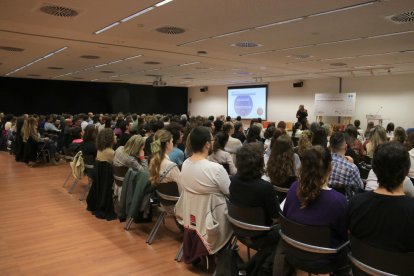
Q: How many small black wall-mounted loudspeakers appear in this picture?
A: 2